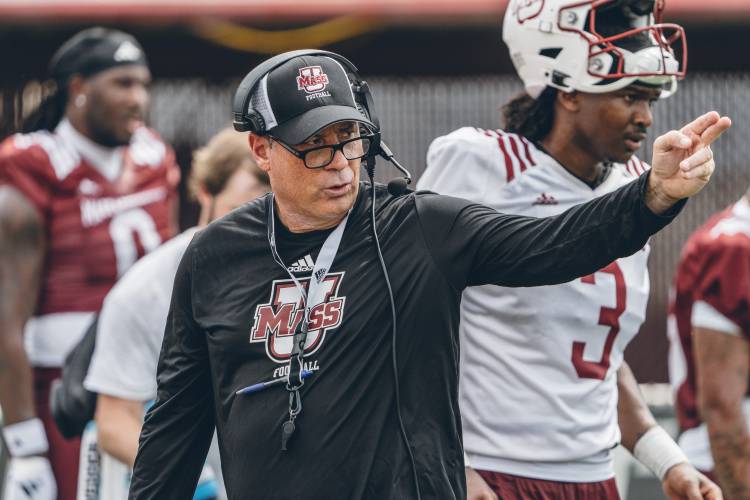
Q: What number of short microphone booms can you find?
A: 1